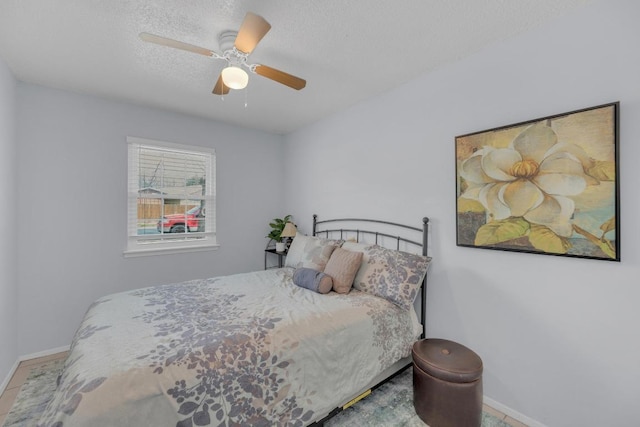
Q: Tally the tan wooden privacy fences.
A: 1